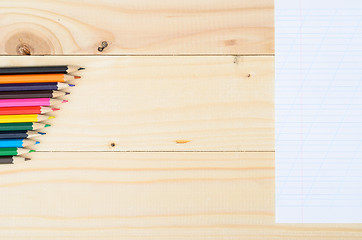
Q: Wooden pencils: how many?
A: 12